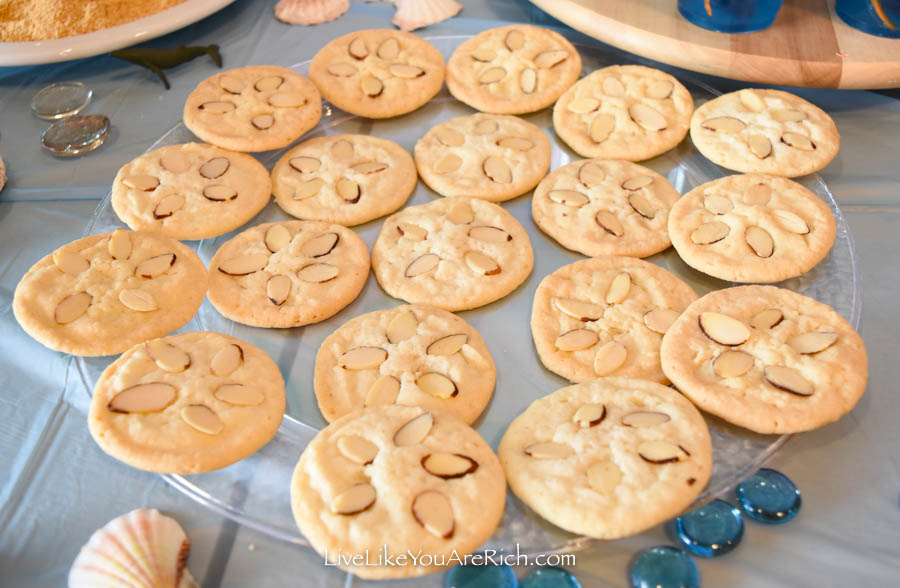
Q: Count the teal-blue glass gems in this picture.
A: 5